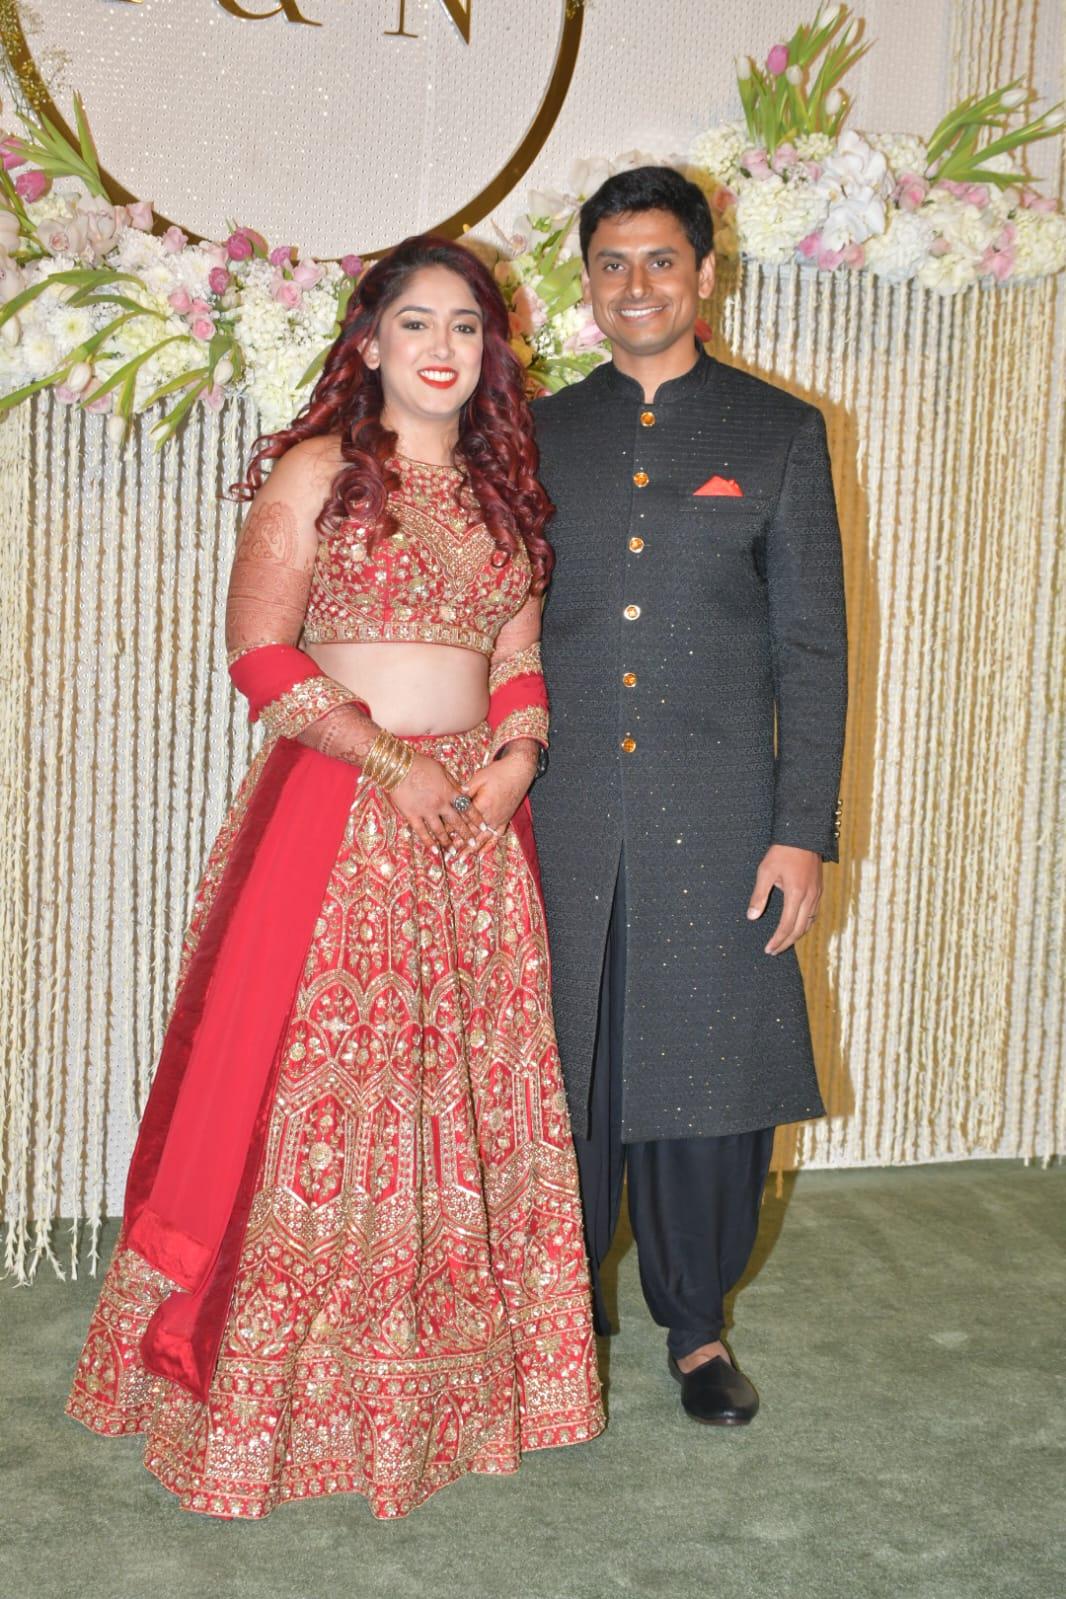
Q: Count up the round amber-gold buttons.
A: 6